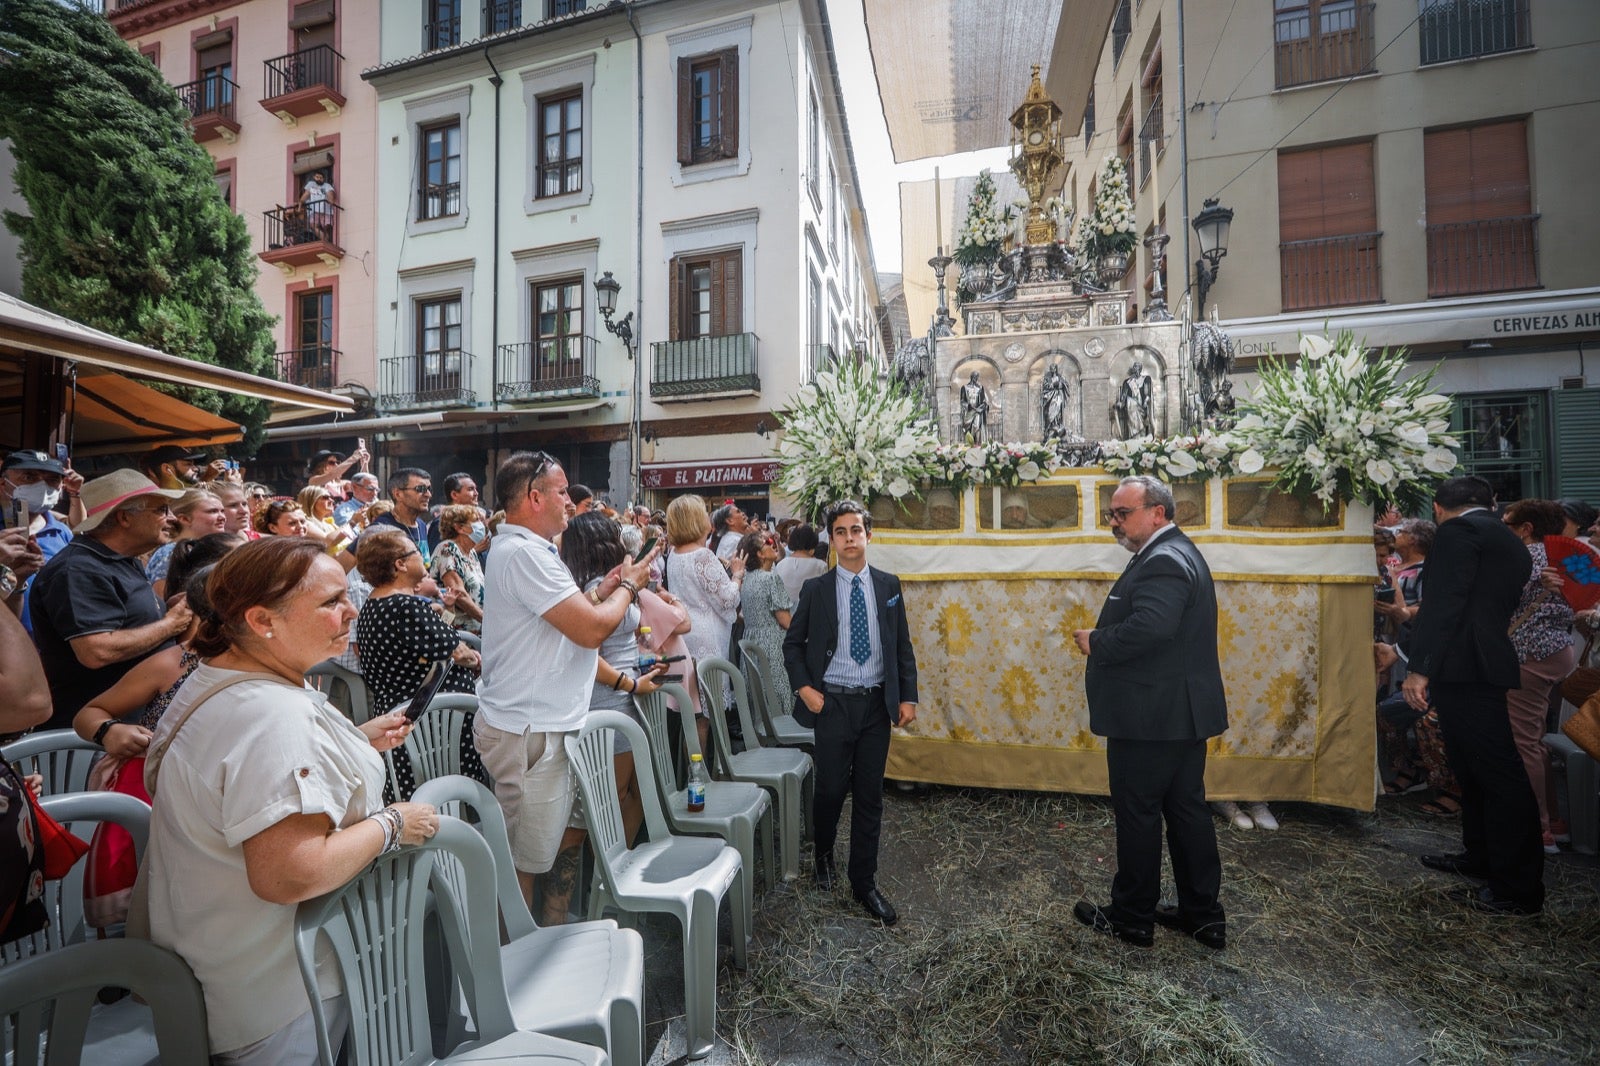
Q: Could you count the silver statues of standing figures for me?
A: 3